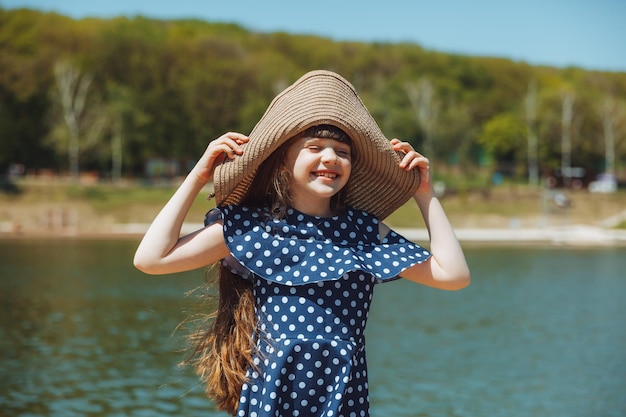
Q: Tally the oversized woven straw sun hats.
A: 1